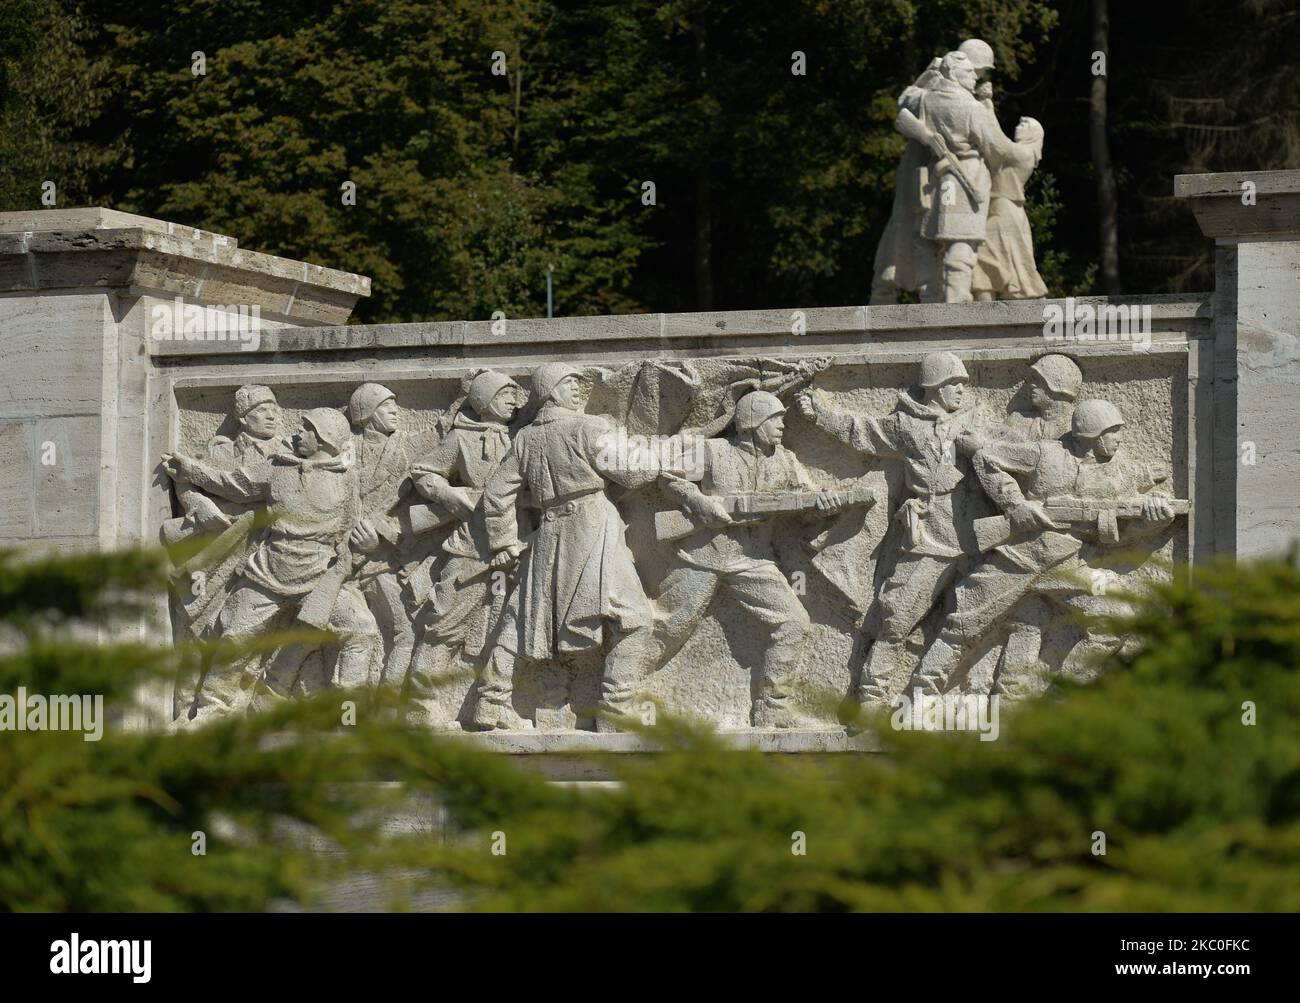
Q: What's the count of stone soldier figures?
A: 11